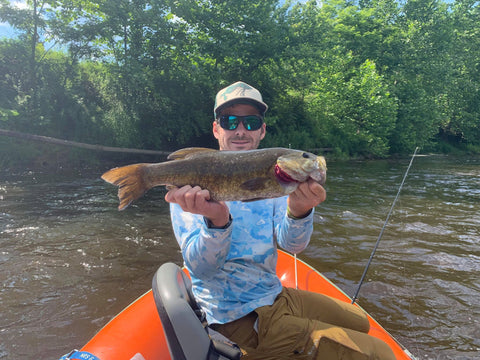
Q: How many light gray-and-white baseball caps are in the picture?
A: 1